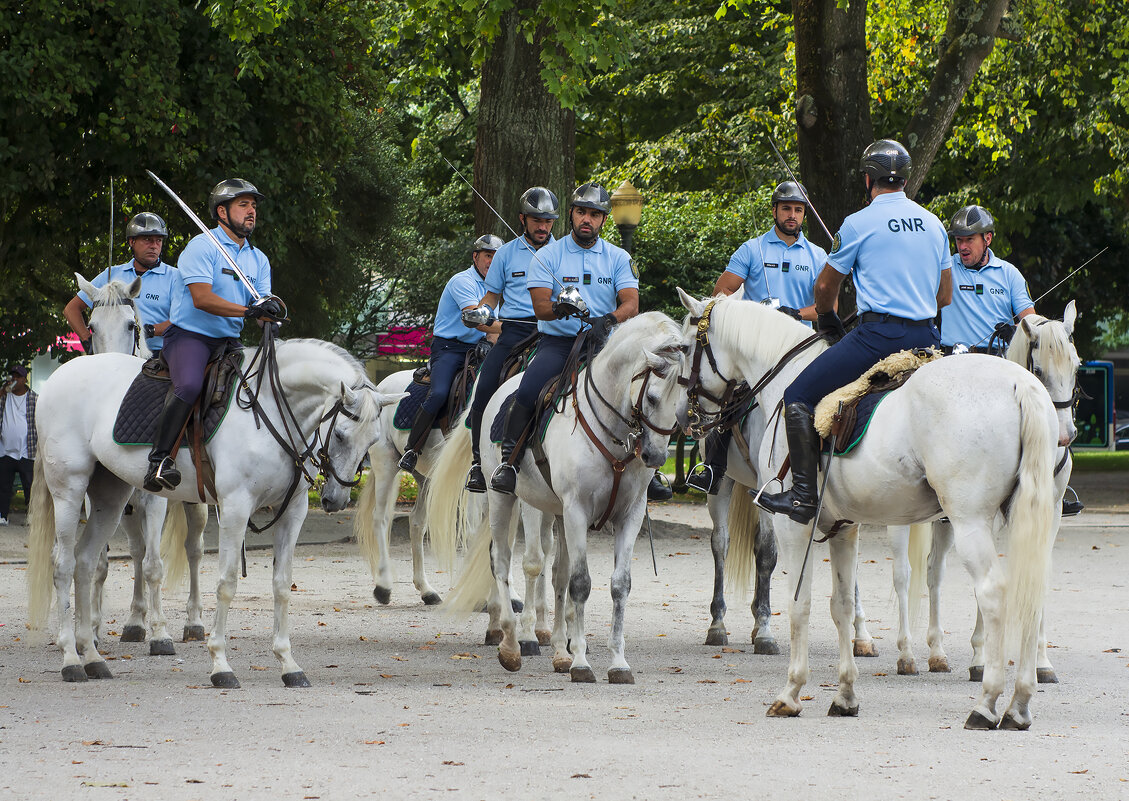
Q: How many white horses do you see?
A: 8